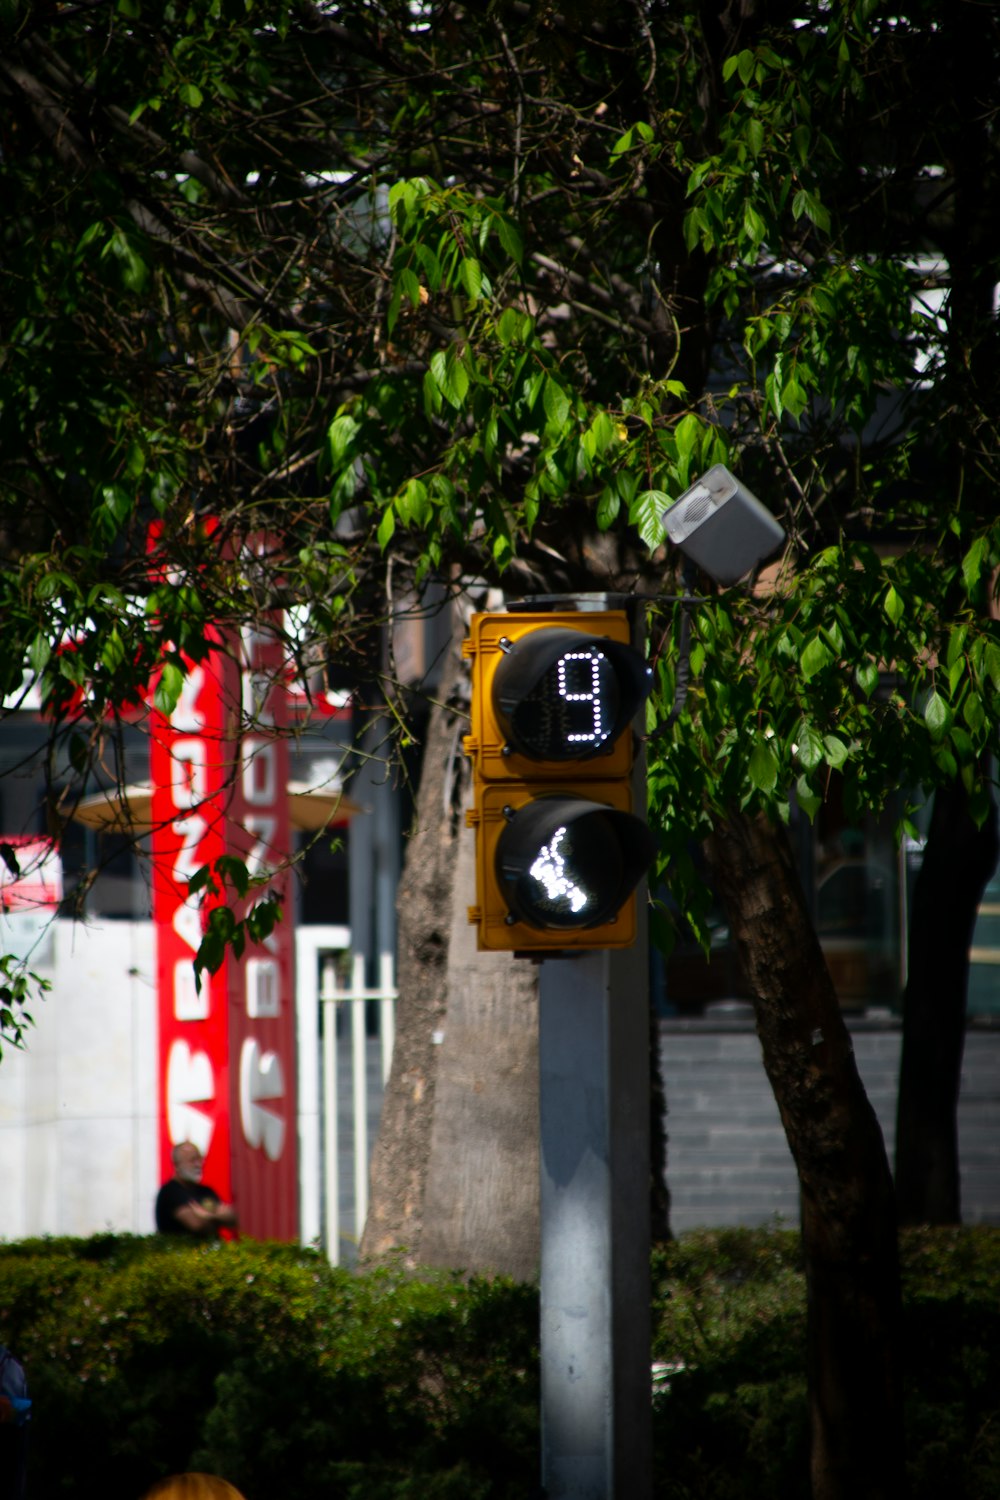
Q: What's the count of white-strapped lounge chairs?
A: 0